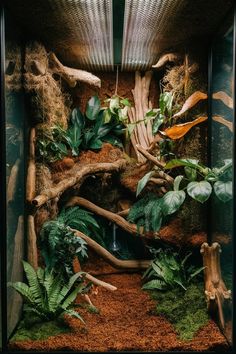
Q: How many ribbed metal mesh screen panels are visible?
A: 2